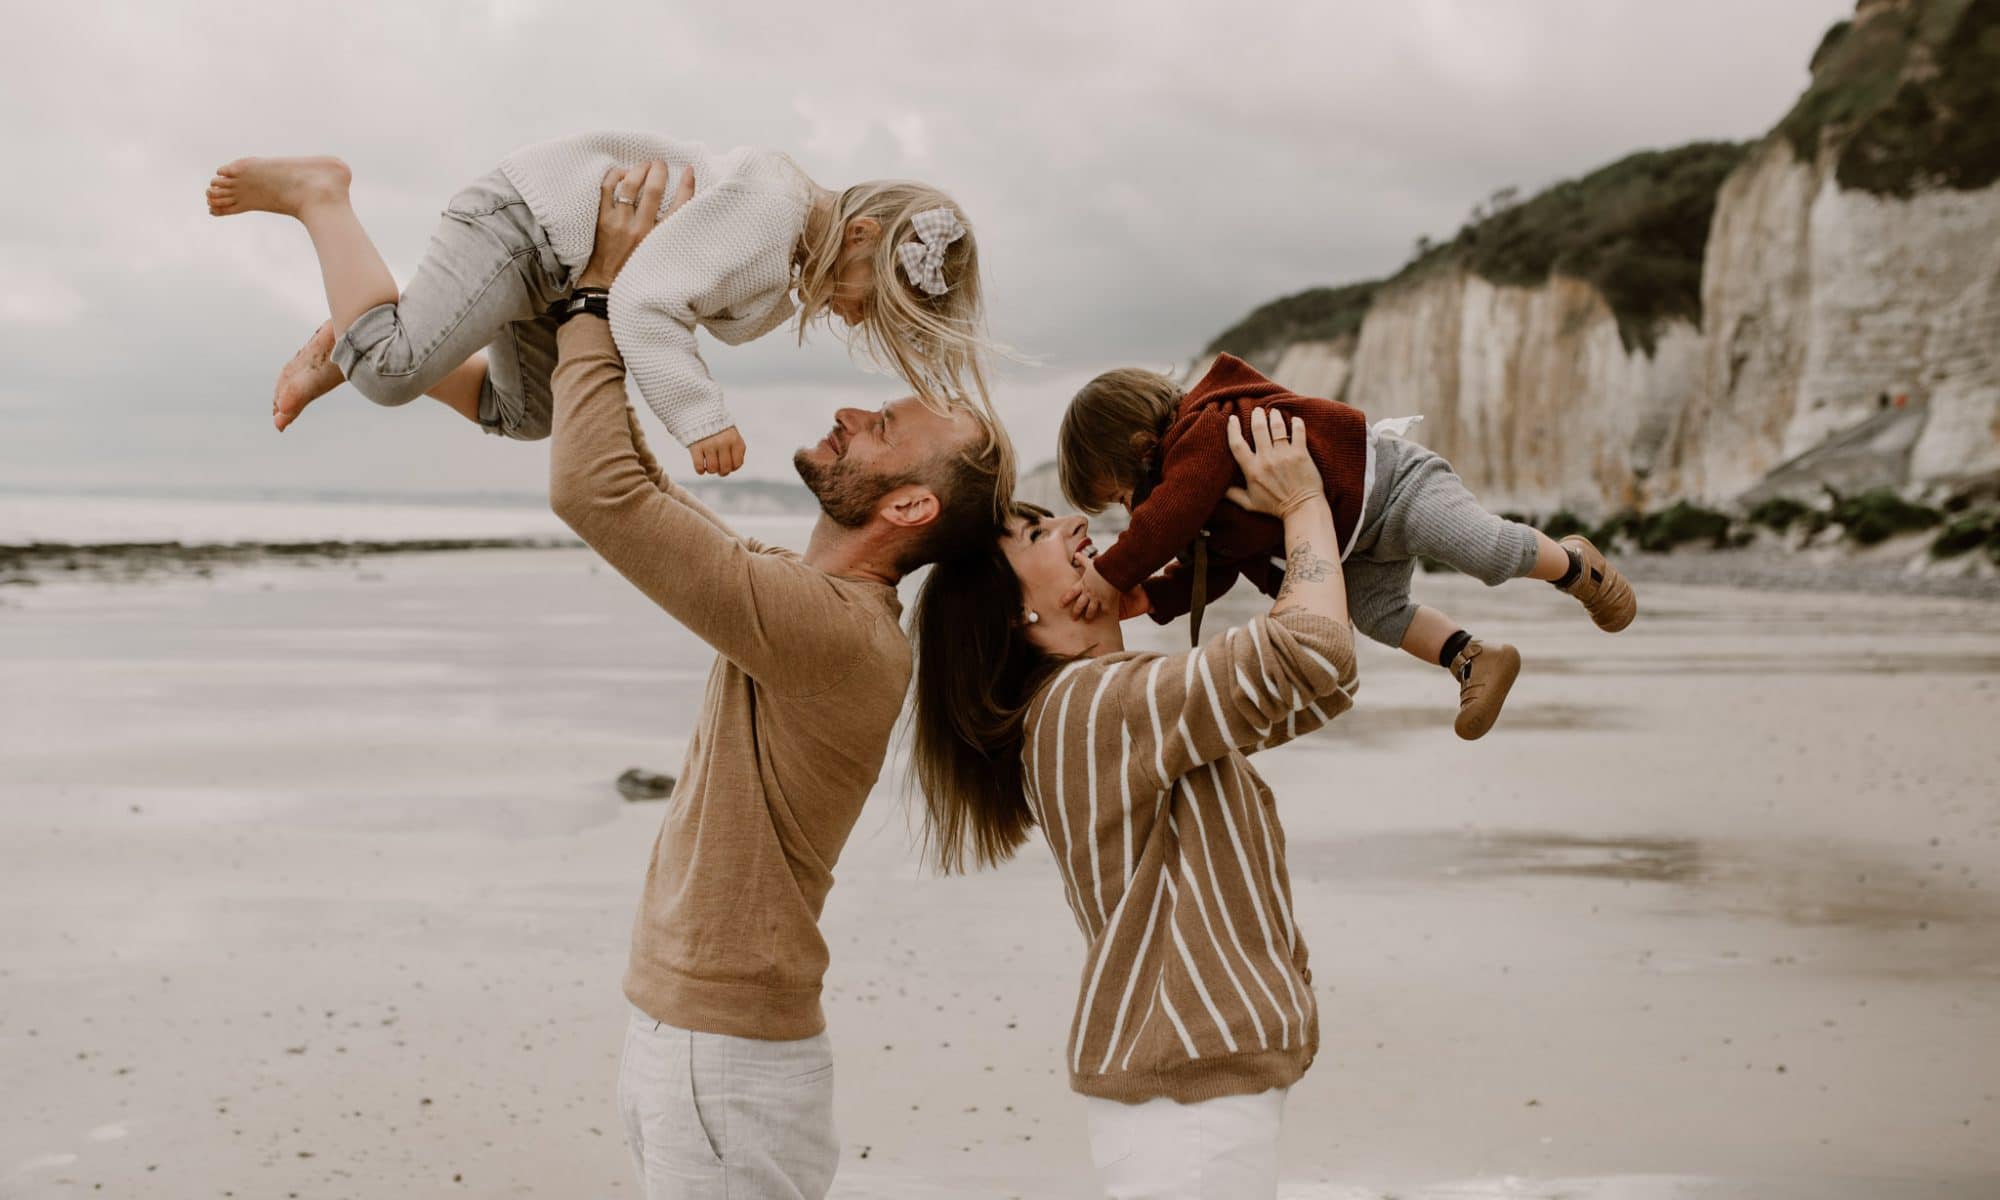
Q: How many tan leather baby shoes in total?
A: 2